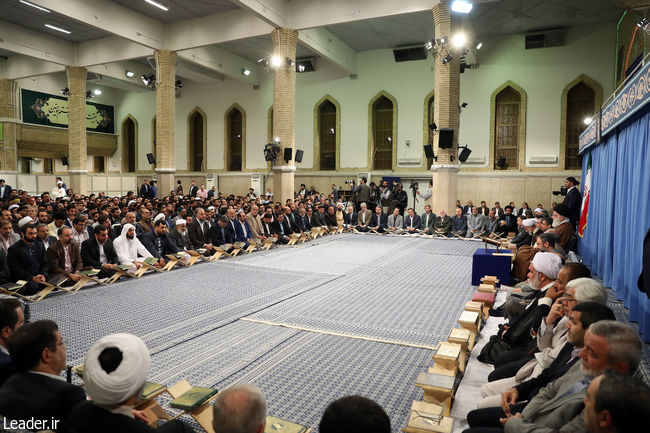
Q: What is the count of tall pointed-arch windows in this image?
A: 10